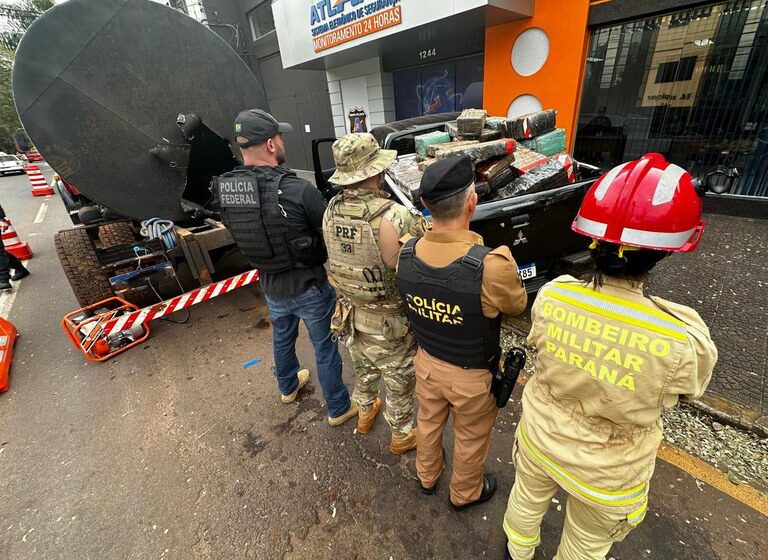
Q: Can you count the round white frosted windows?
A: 2